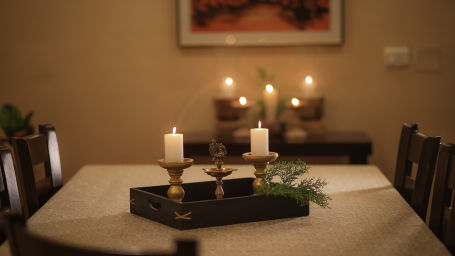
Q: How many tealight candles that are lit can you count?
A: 2